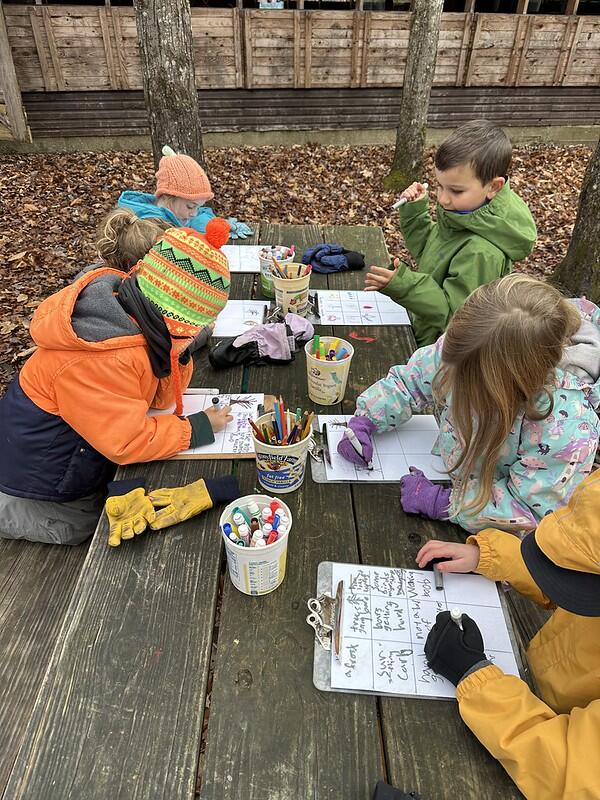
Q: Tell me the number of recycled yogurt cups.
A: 5